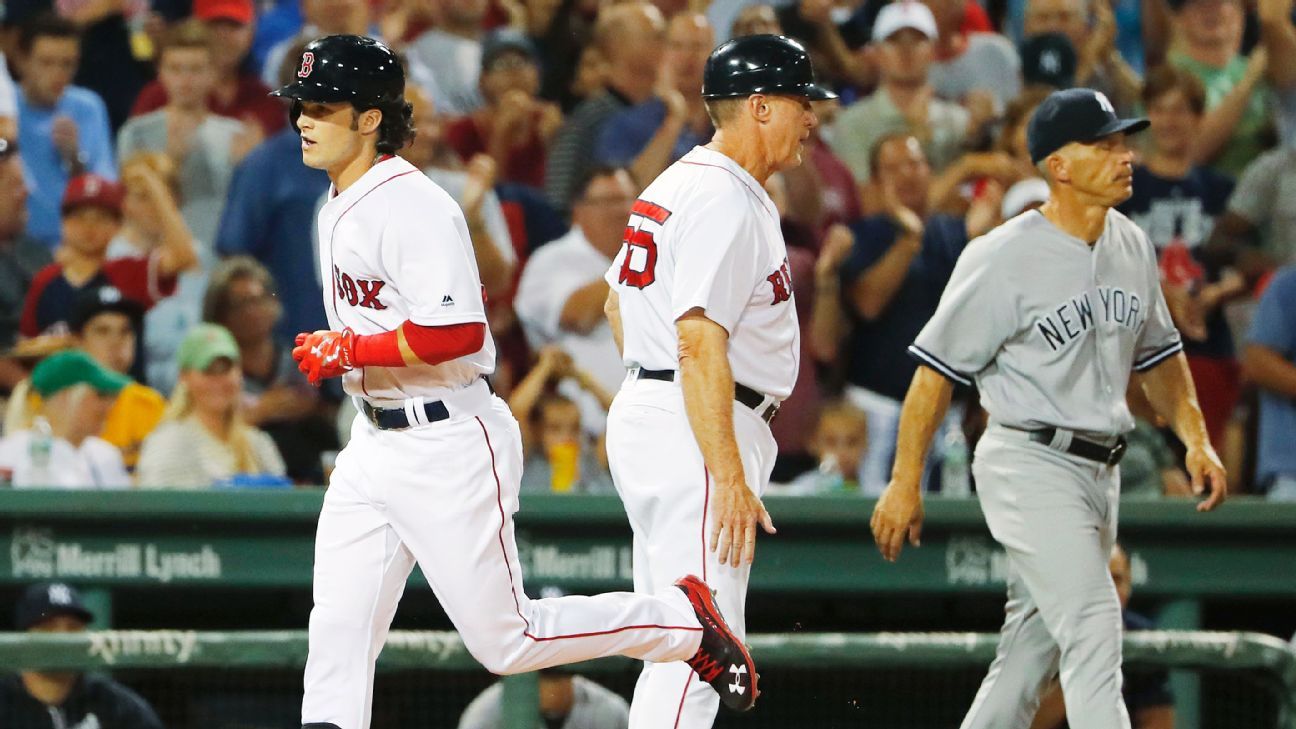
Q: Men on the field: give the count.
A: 3